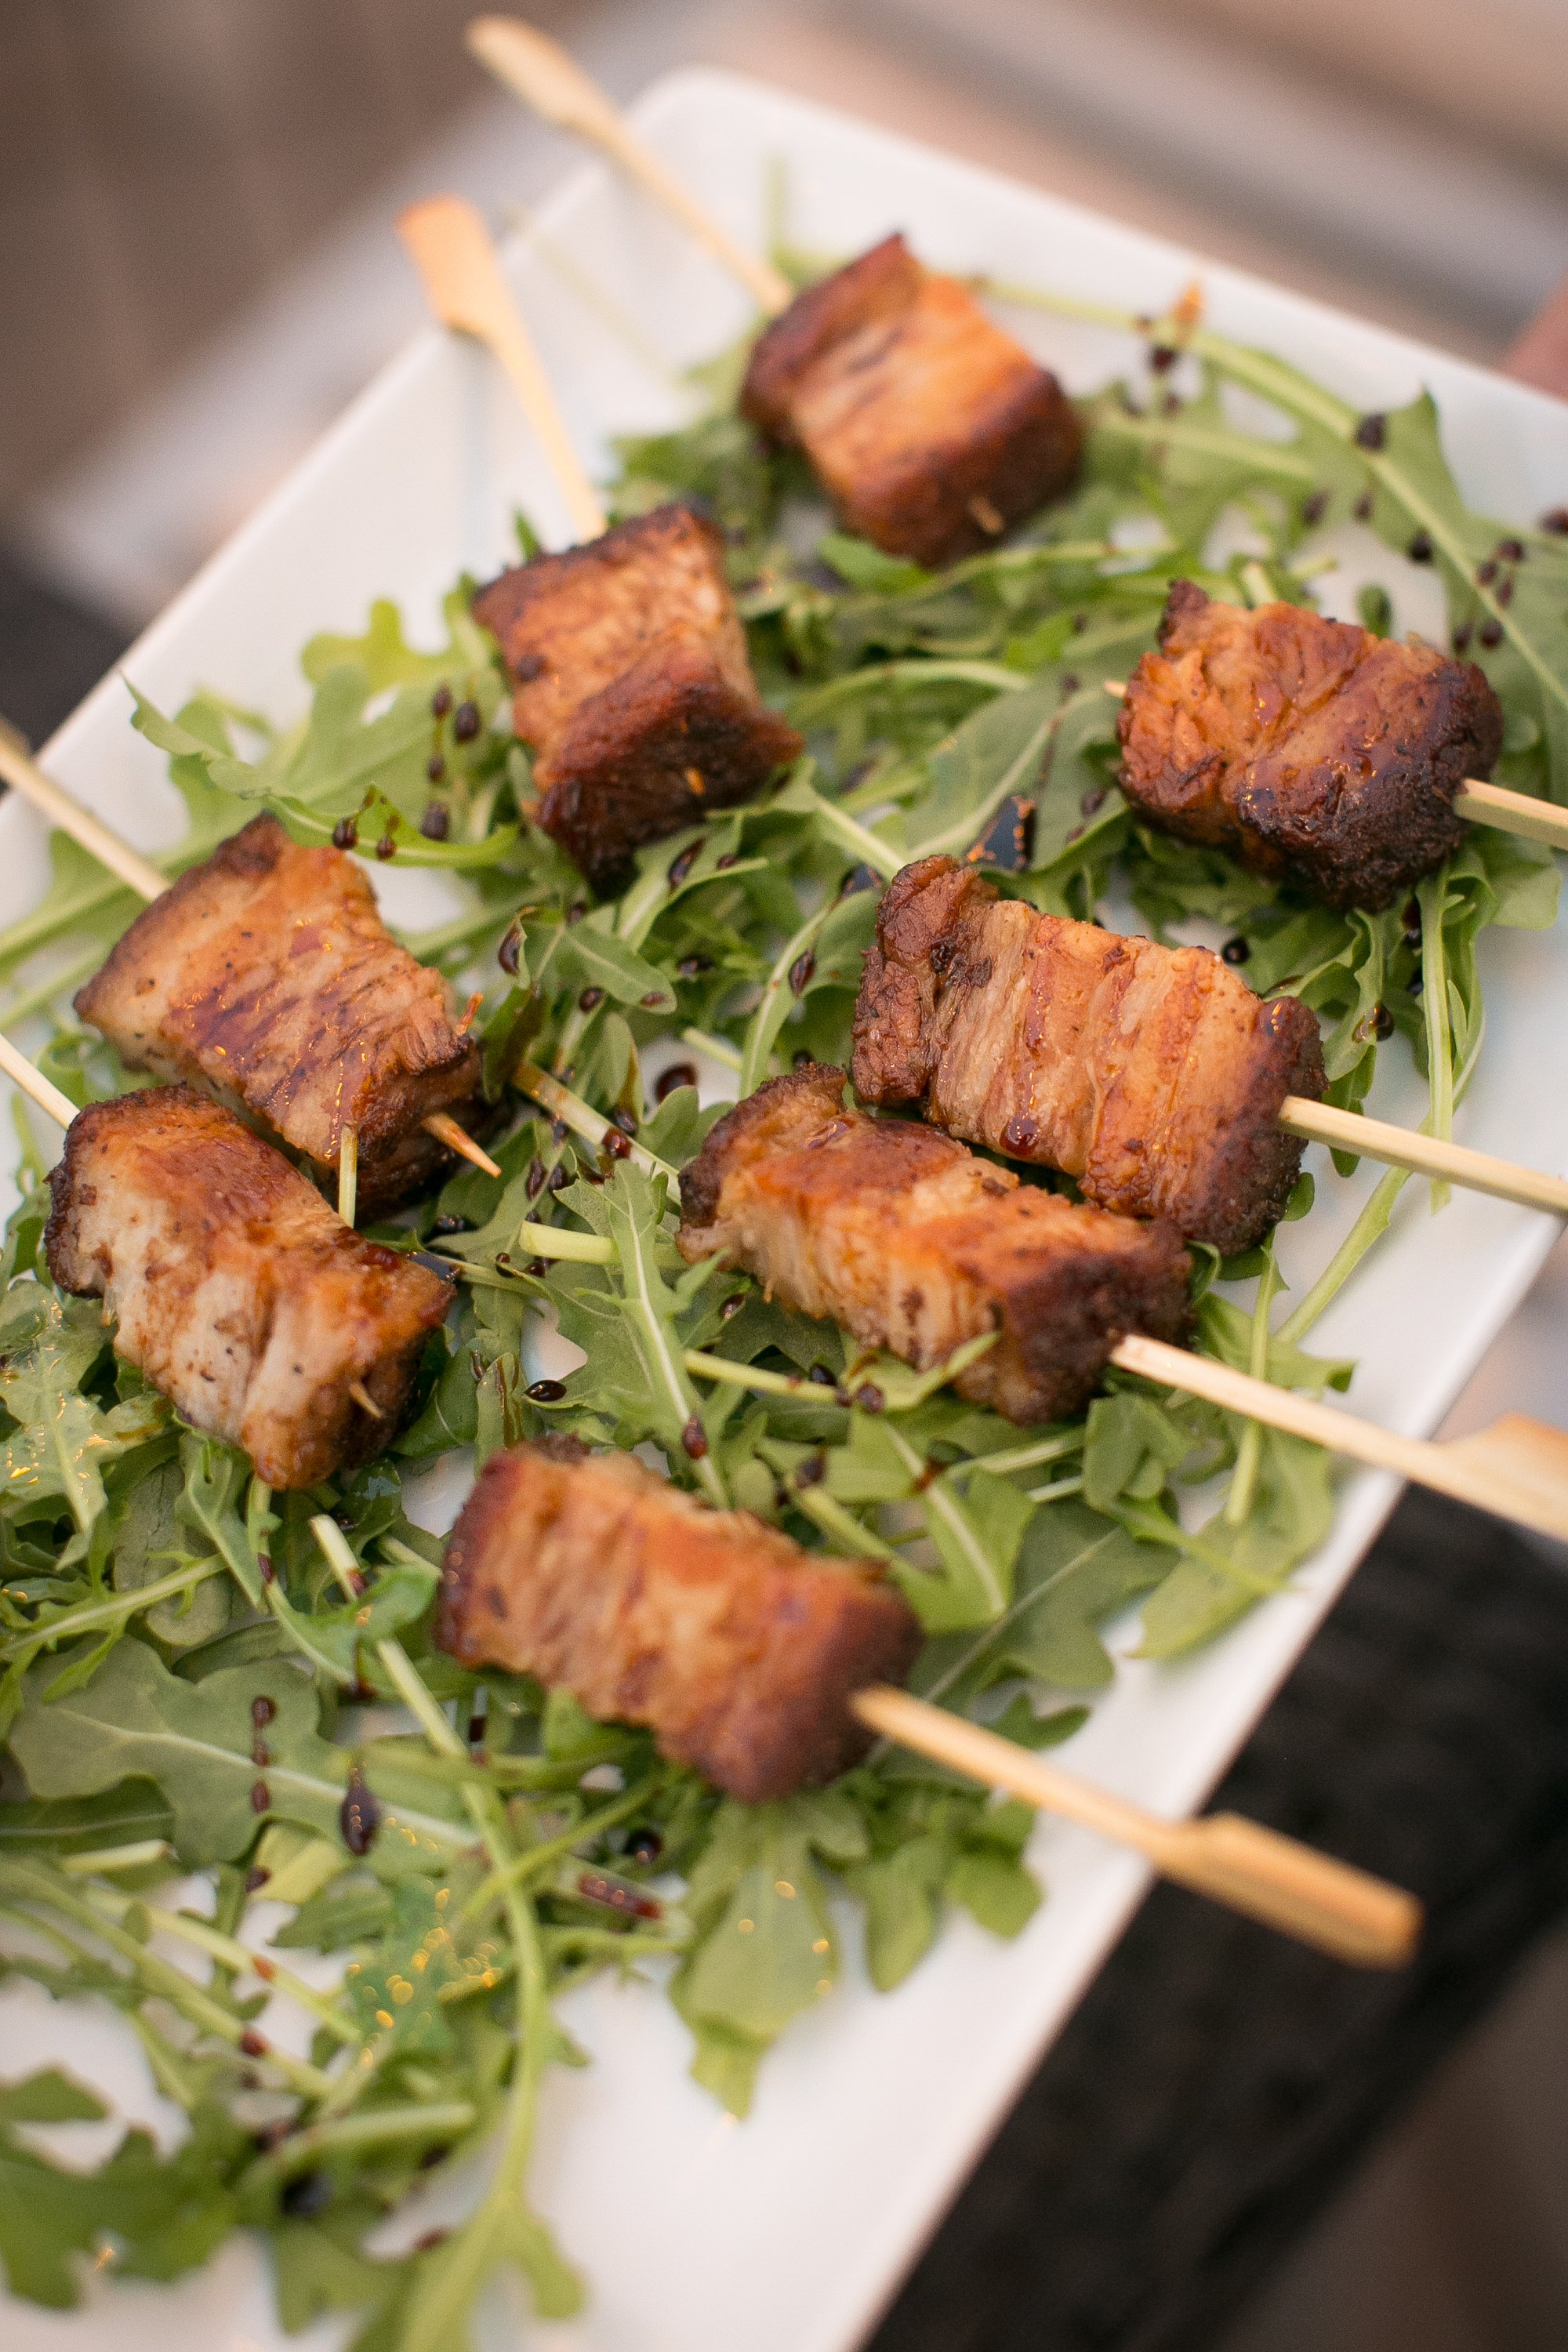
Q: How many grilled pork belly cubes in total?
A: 8